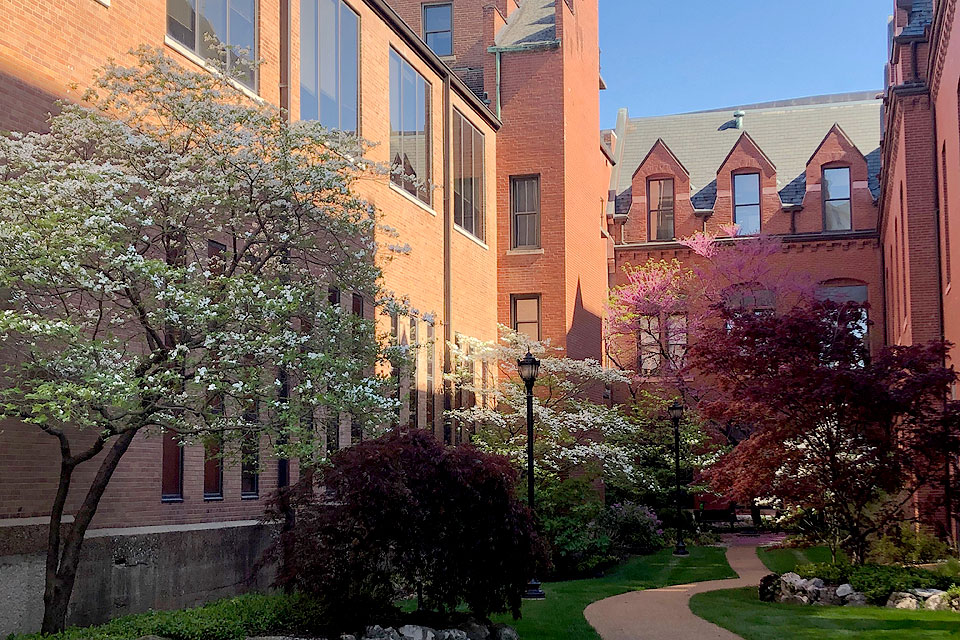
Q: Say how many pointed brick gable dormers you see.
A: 3